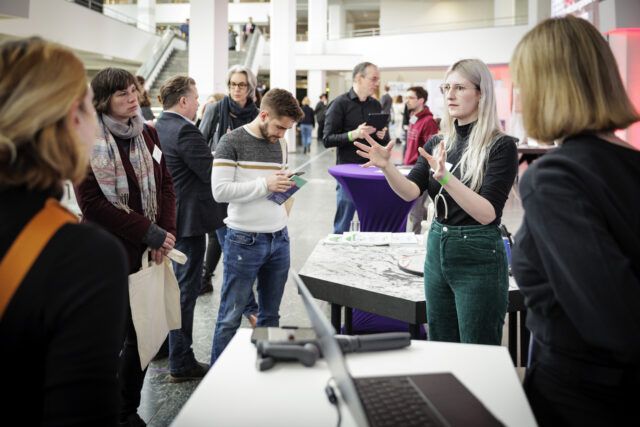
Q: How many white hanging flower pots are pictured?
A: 0